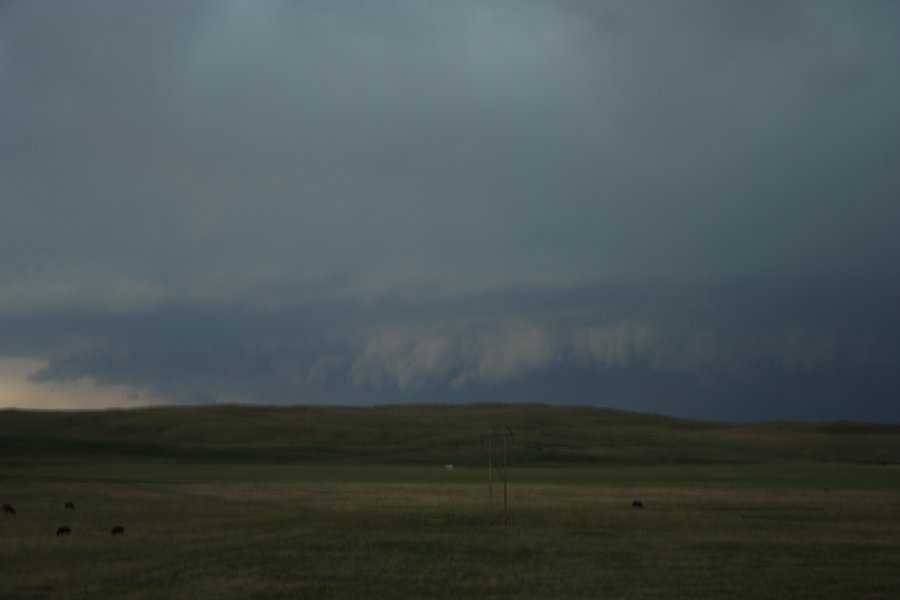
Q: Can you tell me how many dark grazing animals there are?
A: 5